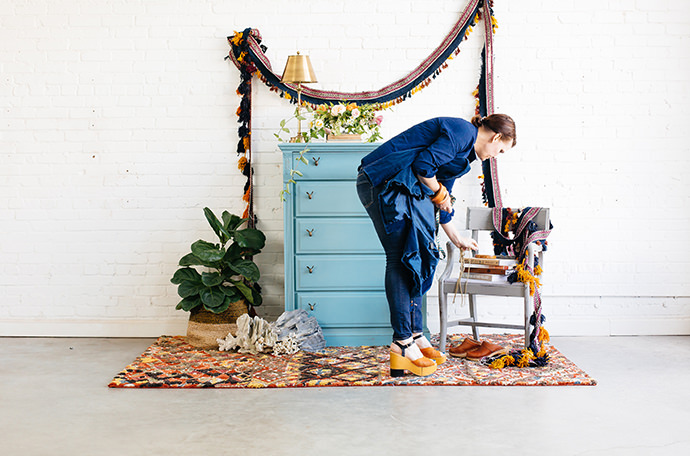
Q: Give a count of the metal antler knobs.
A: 5